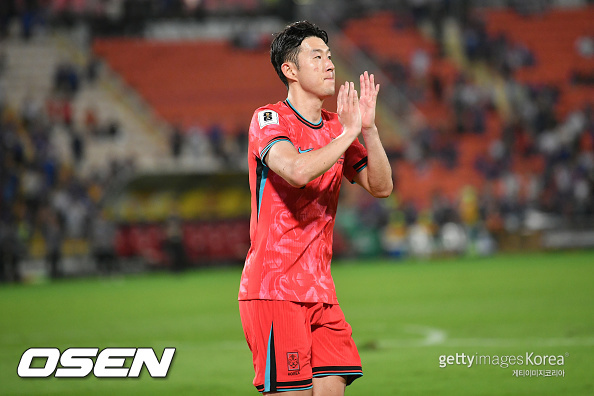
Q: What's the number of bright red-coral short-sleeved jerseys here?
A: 1